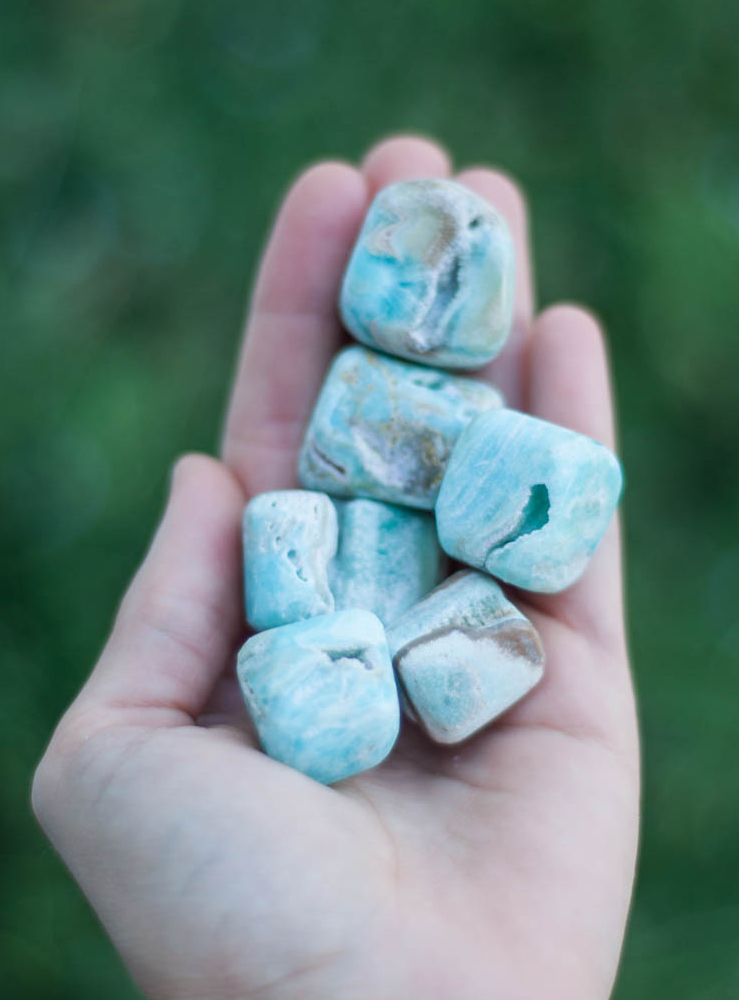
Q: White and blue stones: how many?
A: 7